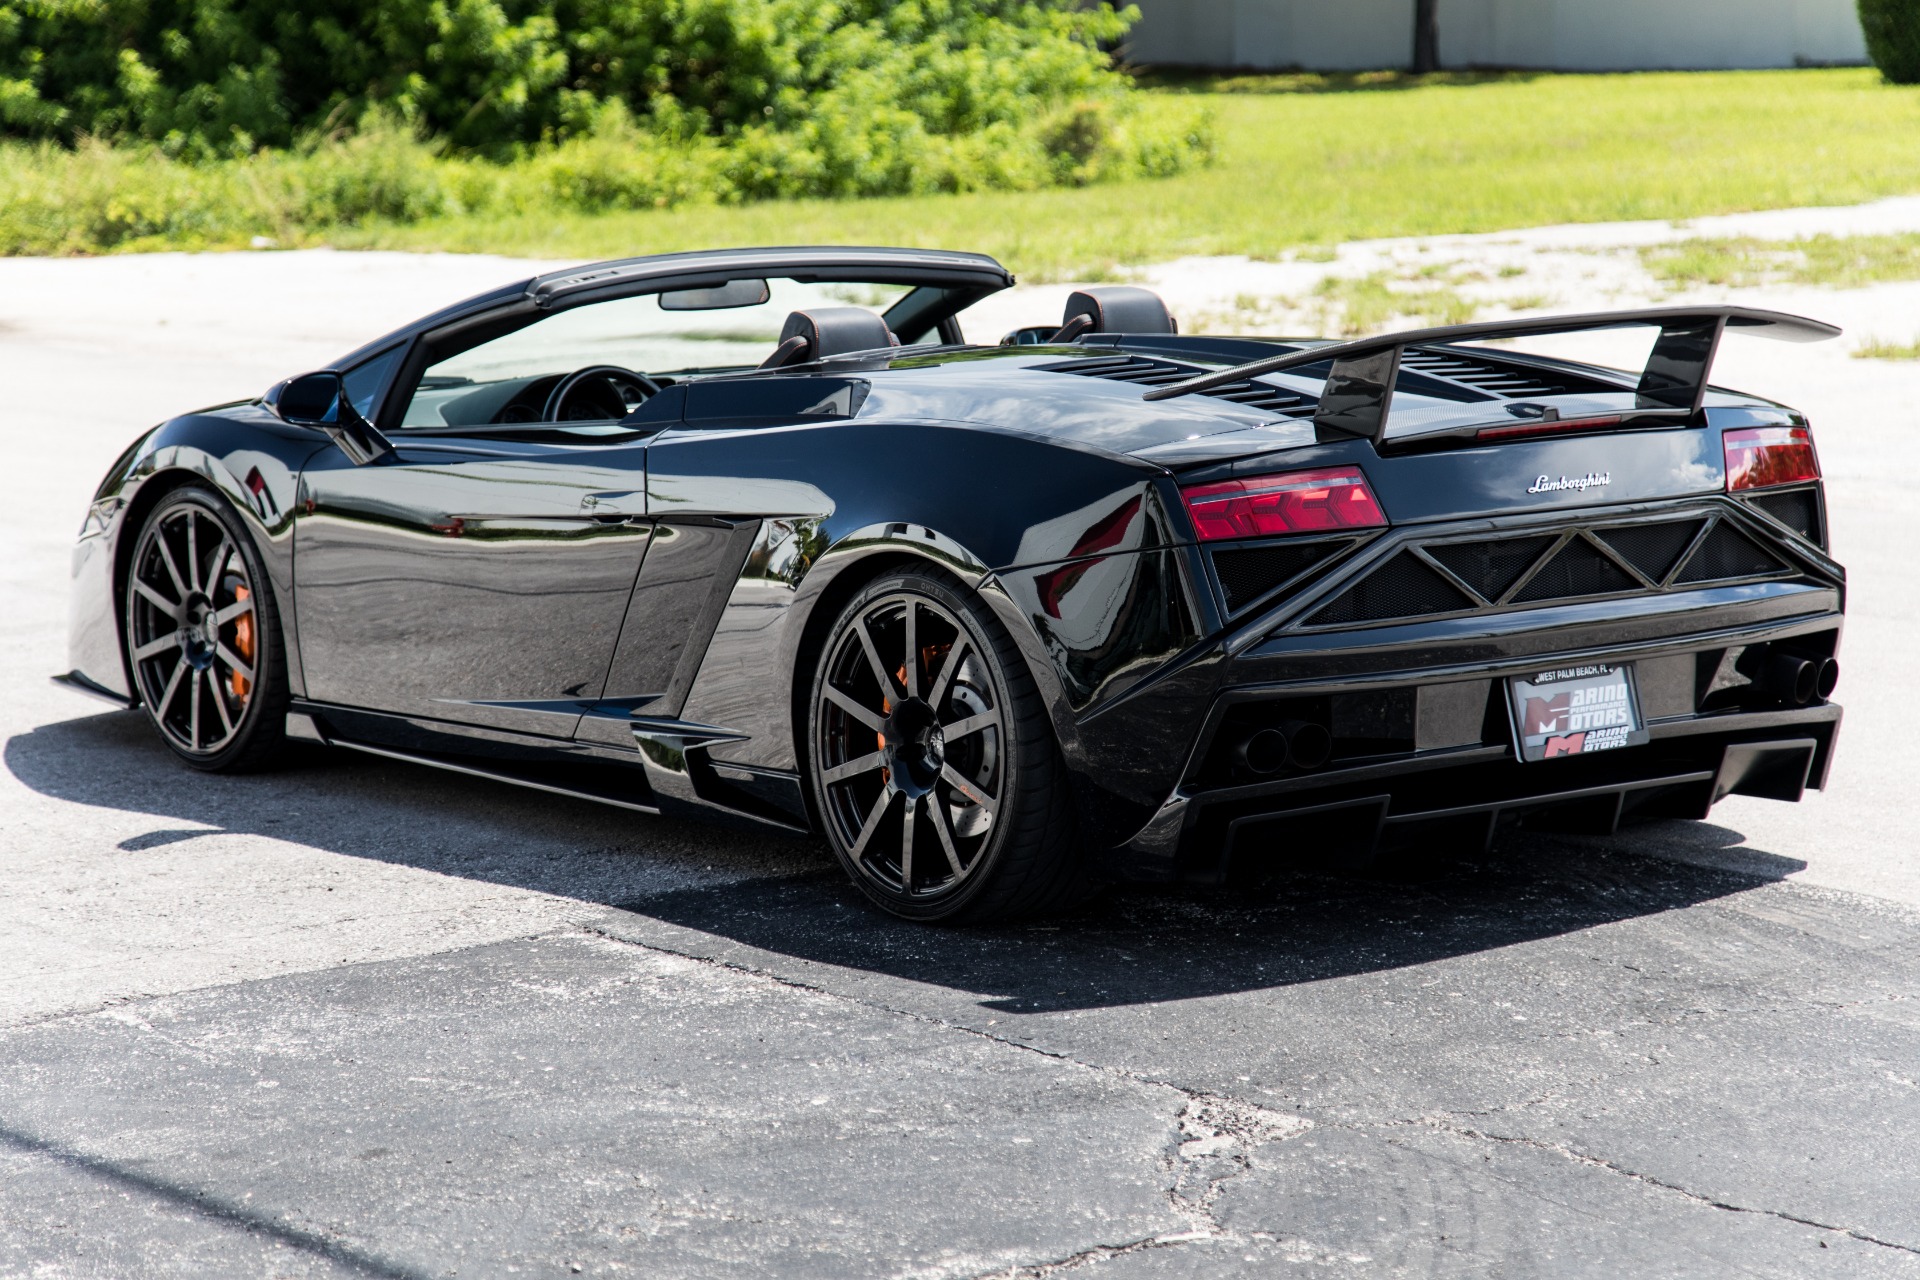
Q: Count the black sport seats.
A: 2